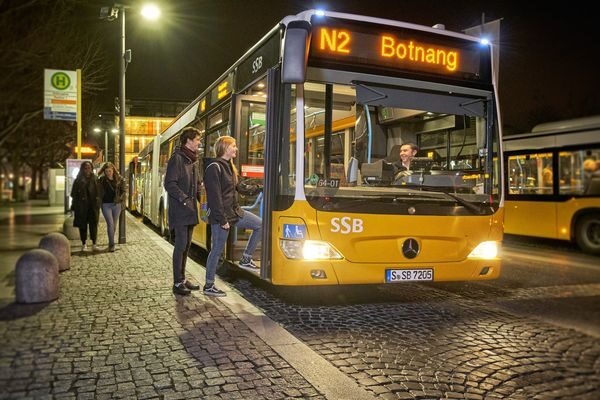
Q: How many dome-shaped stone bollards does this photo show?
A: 3